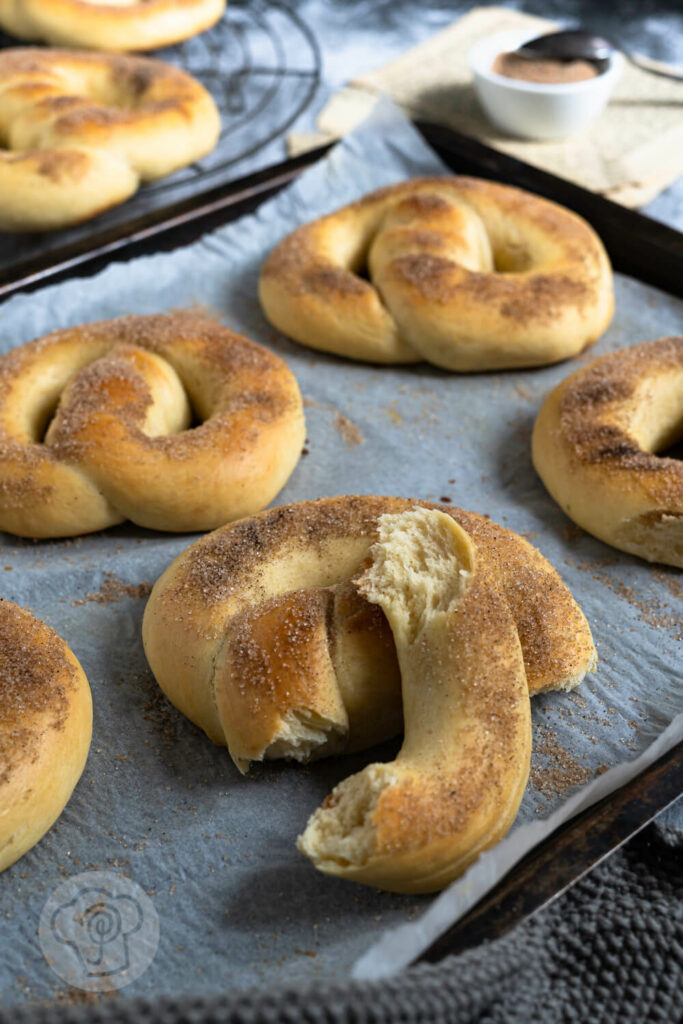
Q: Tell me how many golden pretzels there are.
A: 7